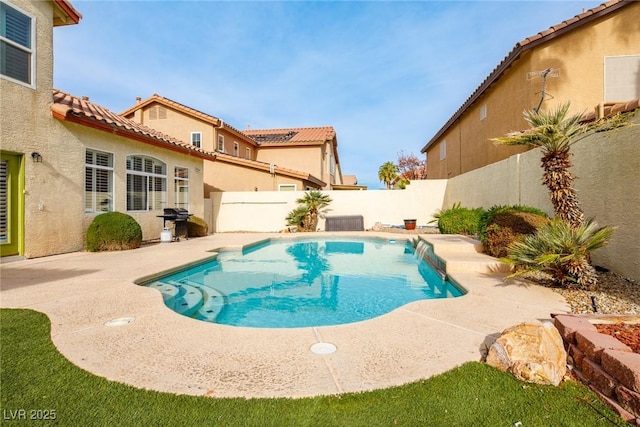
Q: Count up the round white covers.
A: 2